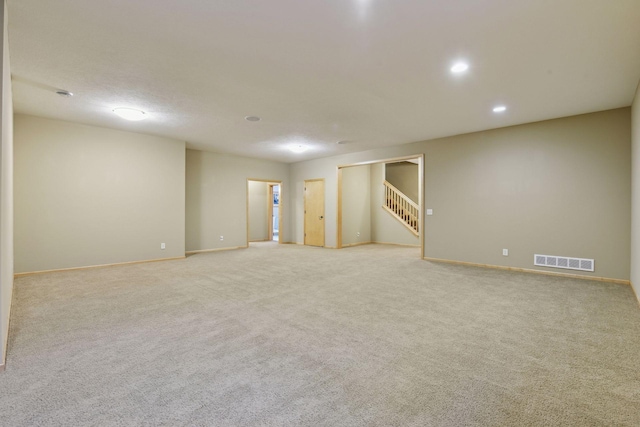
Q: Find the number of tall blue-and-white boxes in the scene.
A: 0